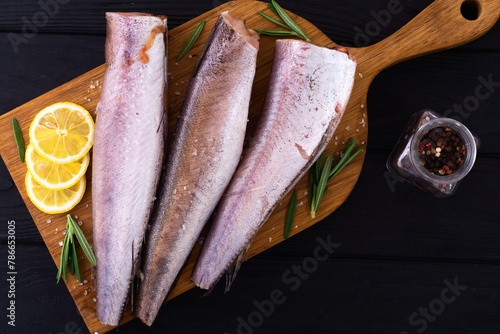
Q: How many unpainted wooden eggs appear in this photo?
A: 0